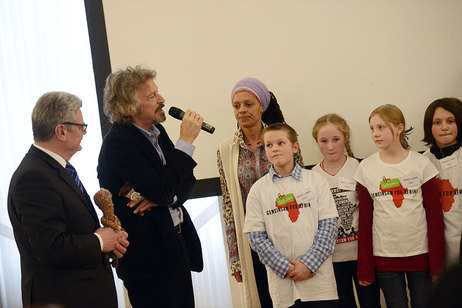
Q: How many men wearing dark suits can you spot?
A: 2